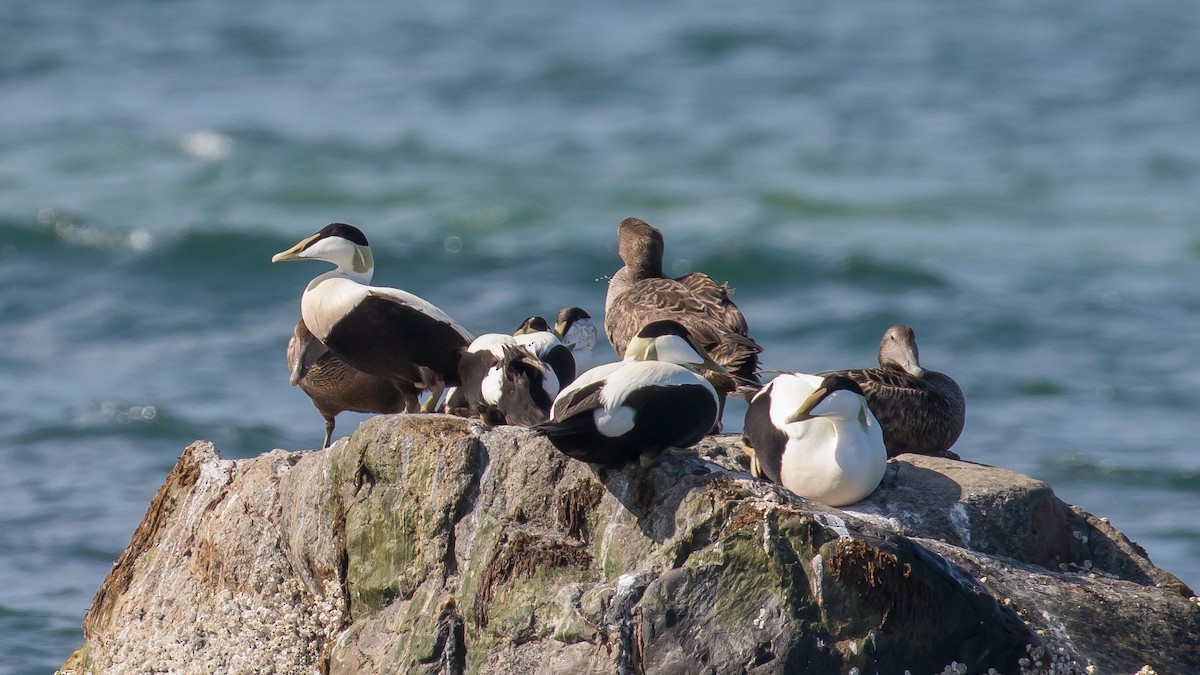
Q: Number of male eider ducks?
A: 5